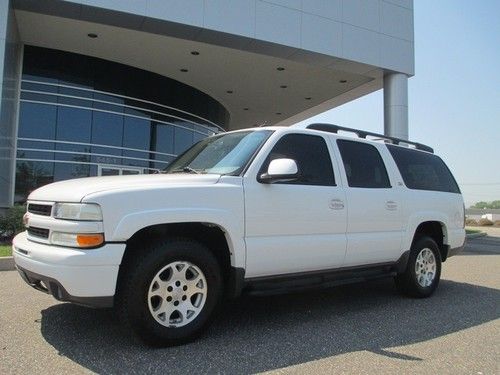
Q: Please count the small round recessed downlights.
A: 10